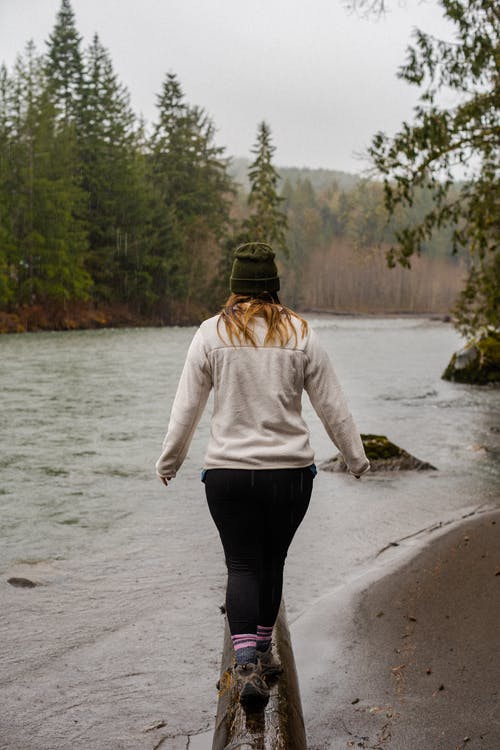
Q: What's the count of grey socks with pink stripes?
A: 2